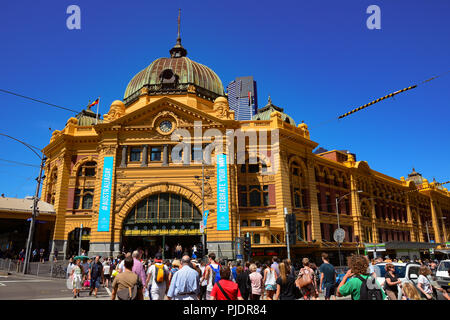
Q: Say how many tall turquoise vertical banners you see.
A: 2